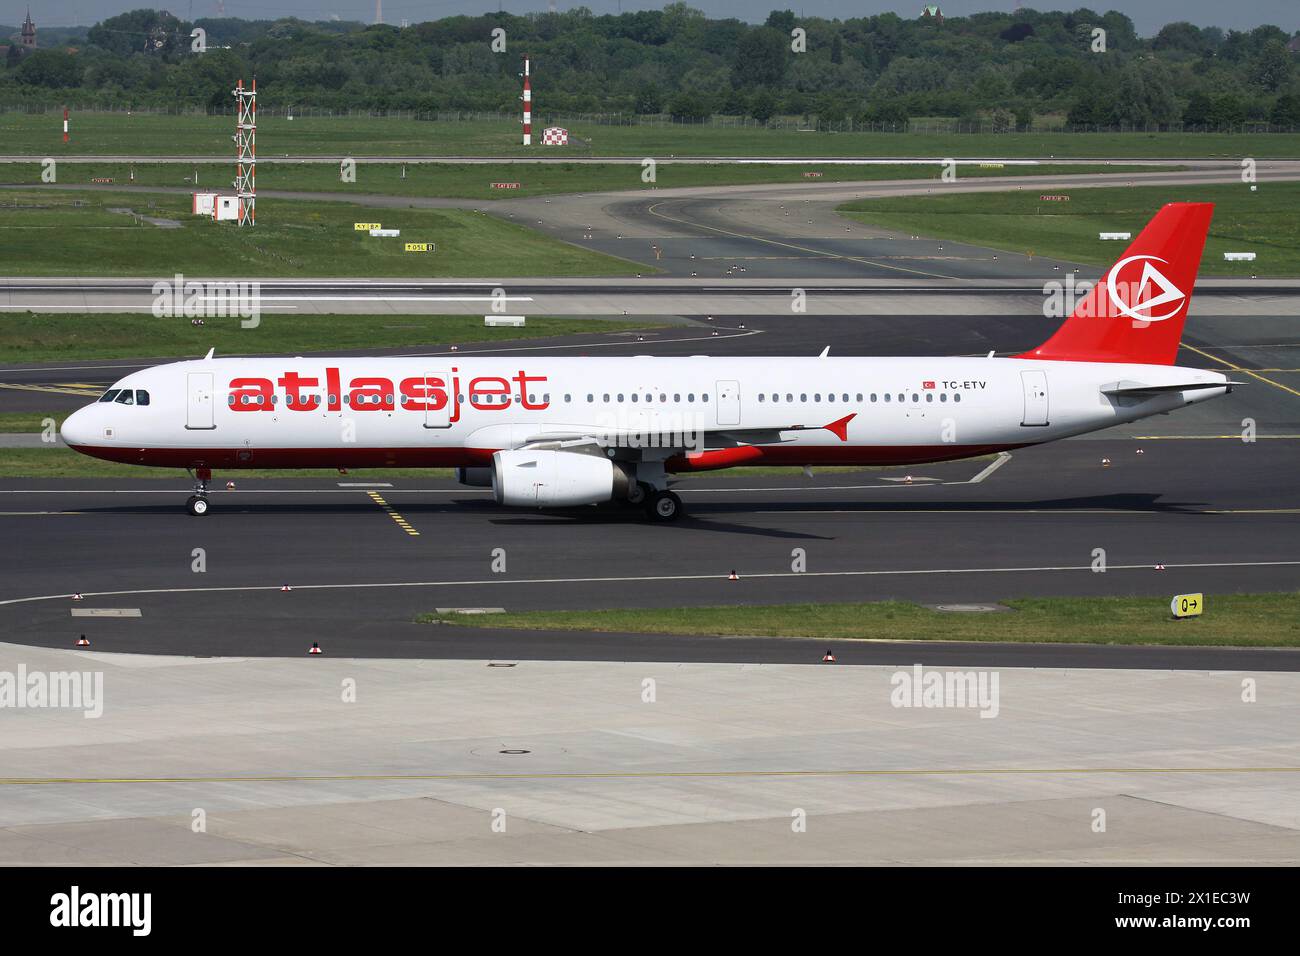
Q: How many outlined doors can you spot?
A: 4